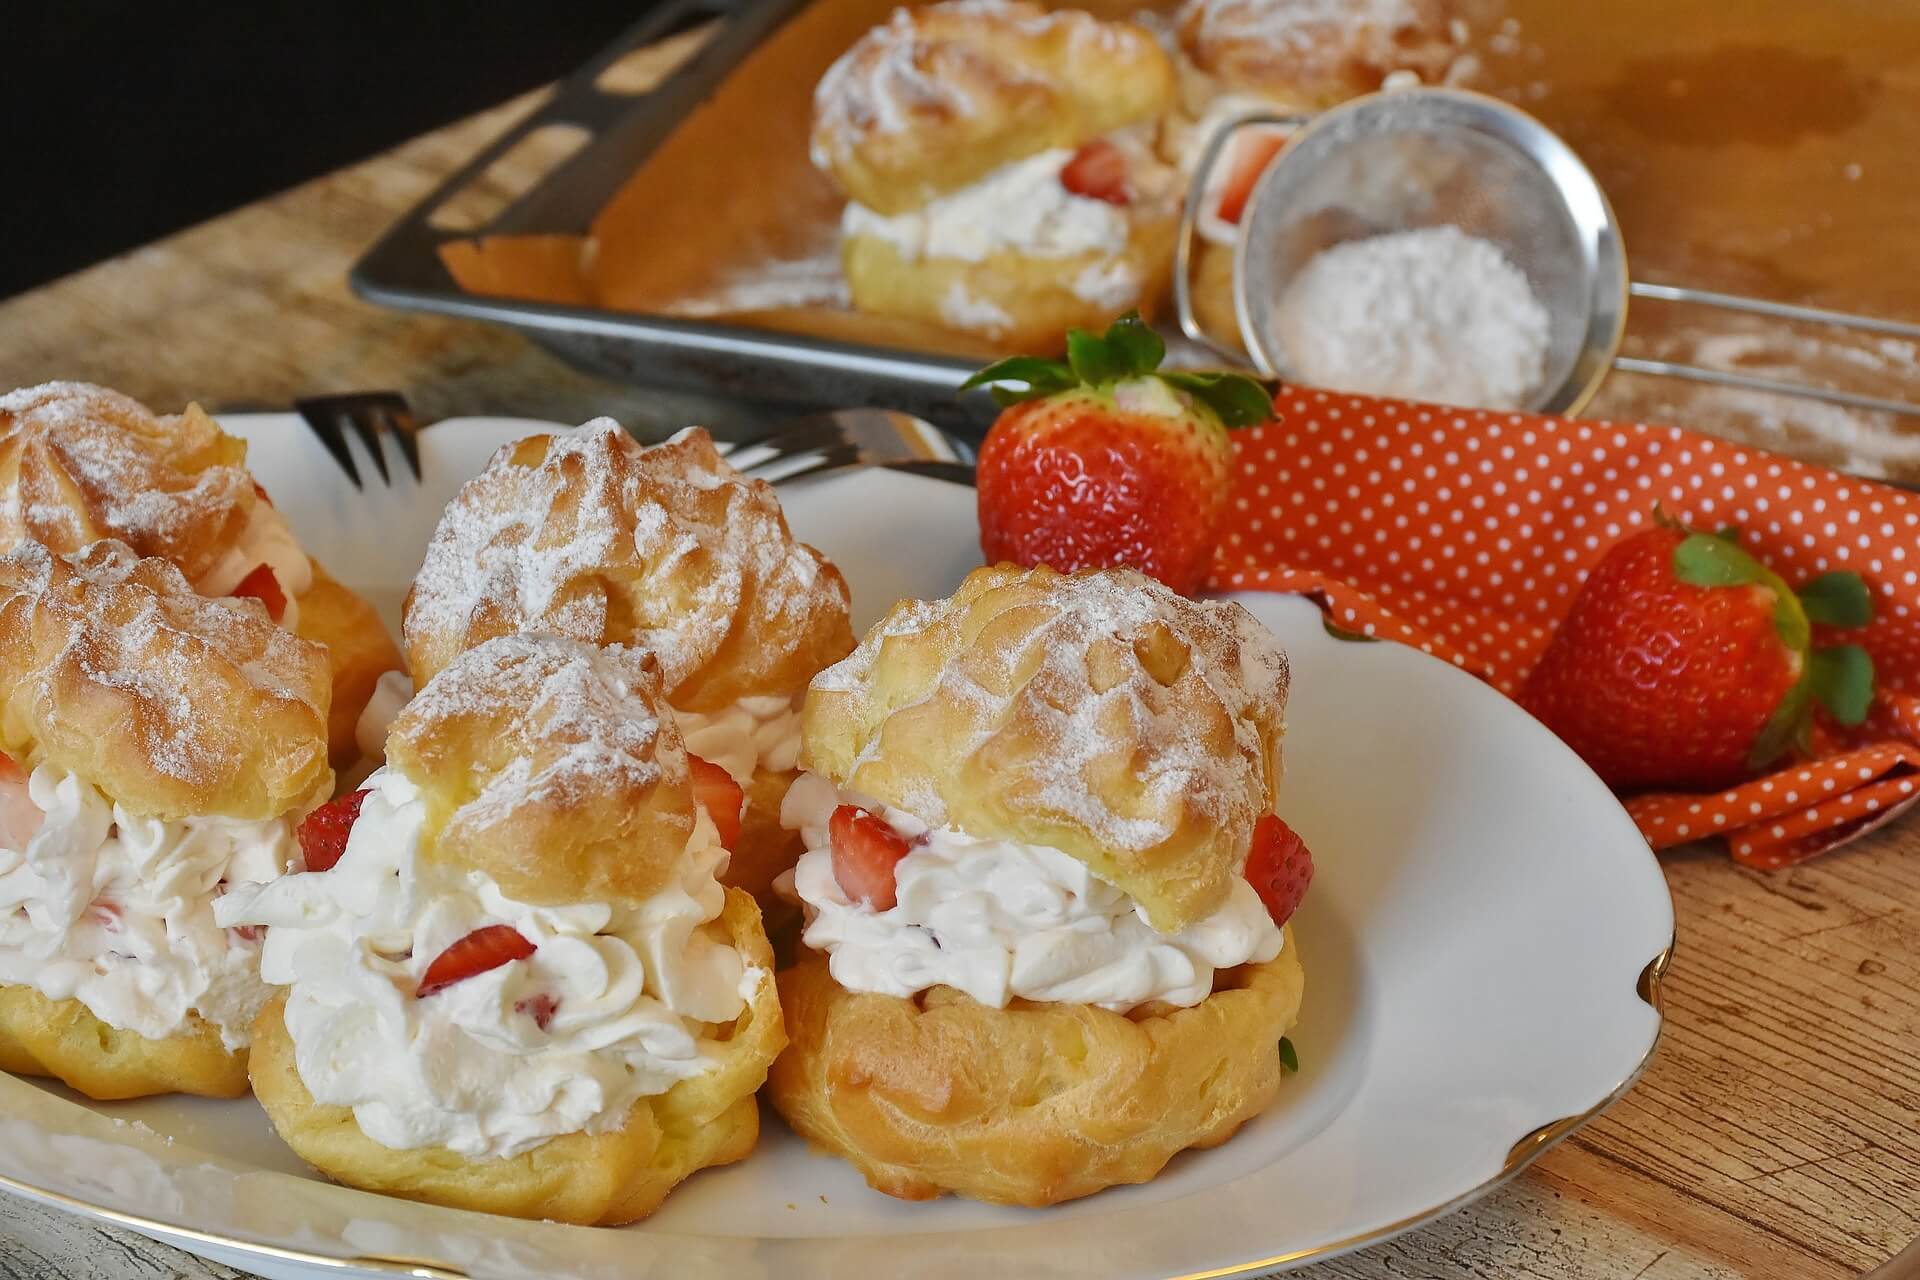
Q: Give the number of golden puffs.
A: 7